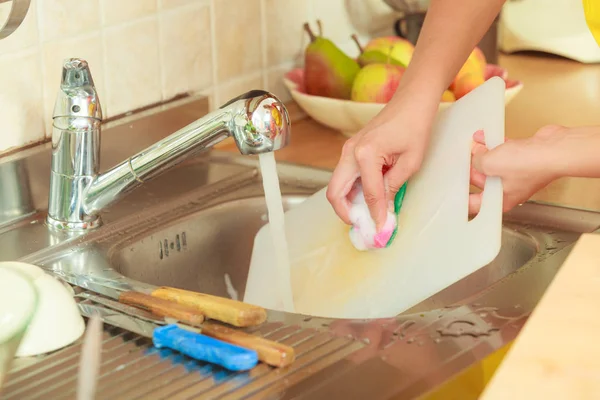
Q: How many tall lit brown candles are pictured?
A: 0